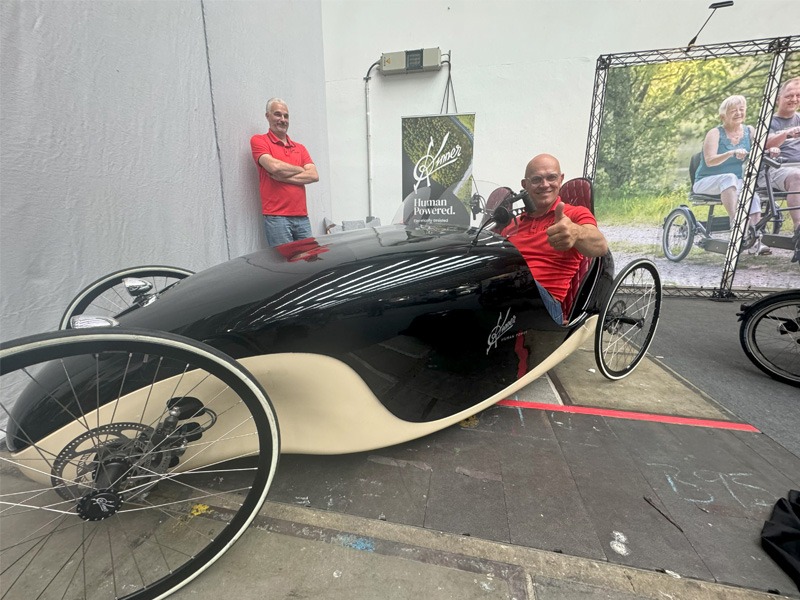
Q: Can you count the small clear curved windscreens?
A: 2